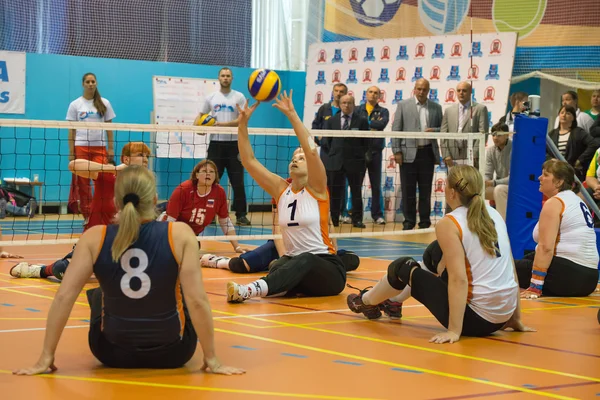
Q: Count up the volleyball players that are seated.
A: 6